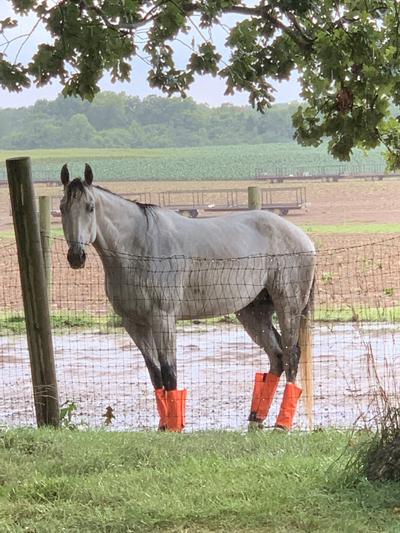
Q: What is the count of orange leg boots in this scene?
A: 4